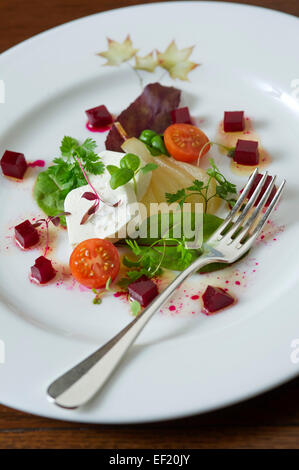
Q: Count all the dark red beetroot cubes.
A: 10